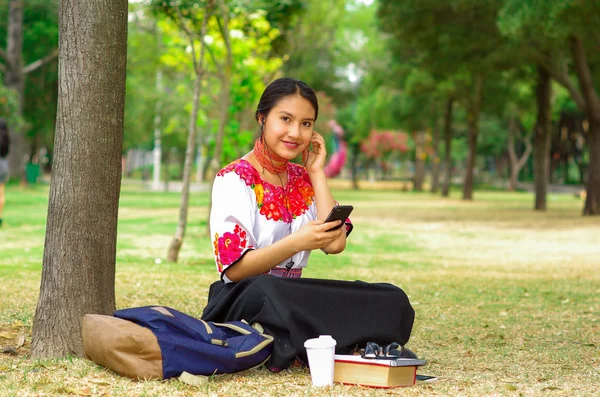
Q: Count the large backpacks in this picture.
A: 1